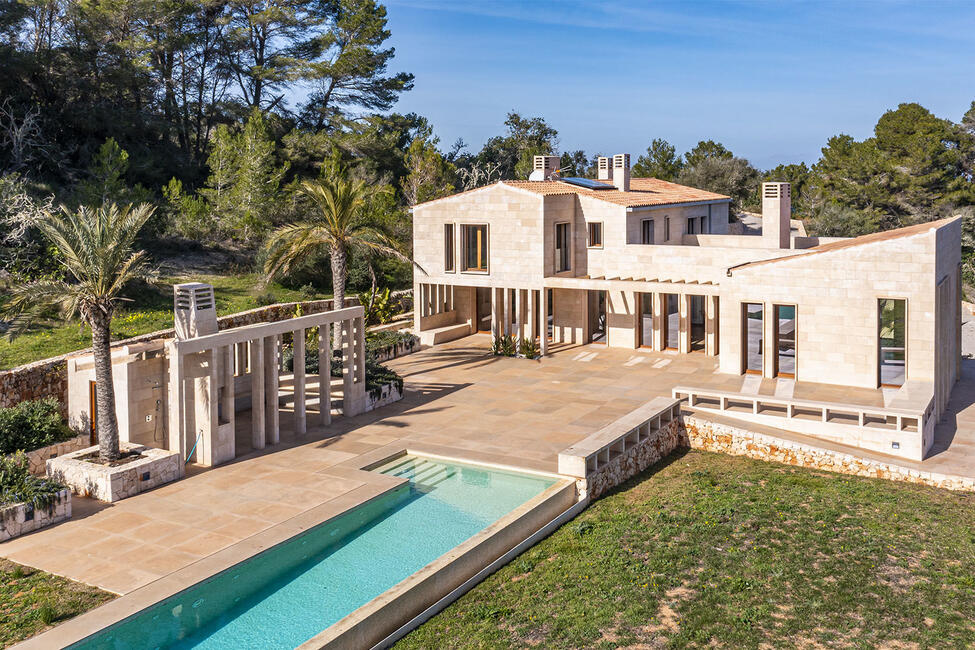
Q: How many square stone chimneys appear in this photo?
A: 5